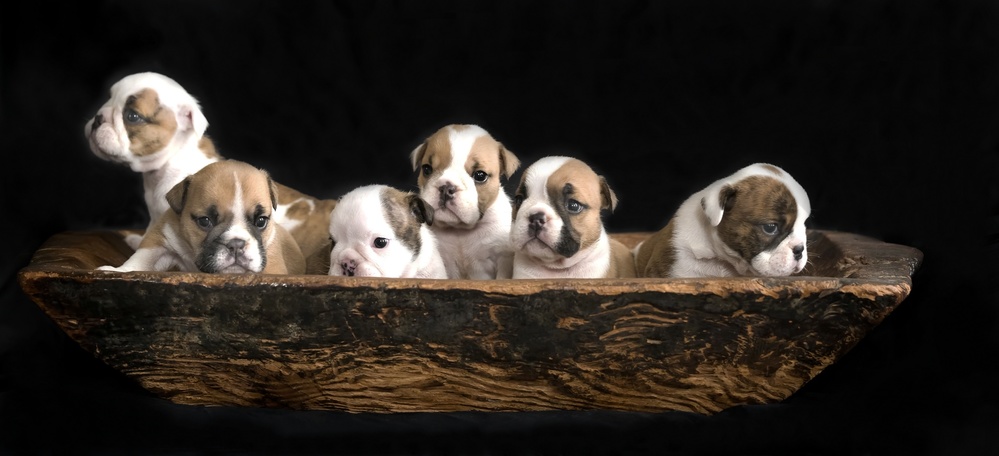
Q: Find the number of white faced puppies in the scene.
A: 1